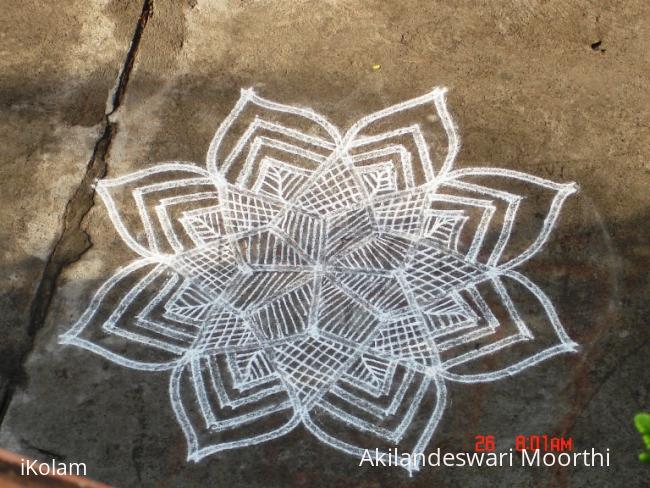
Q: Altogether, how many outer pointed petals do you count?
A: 8